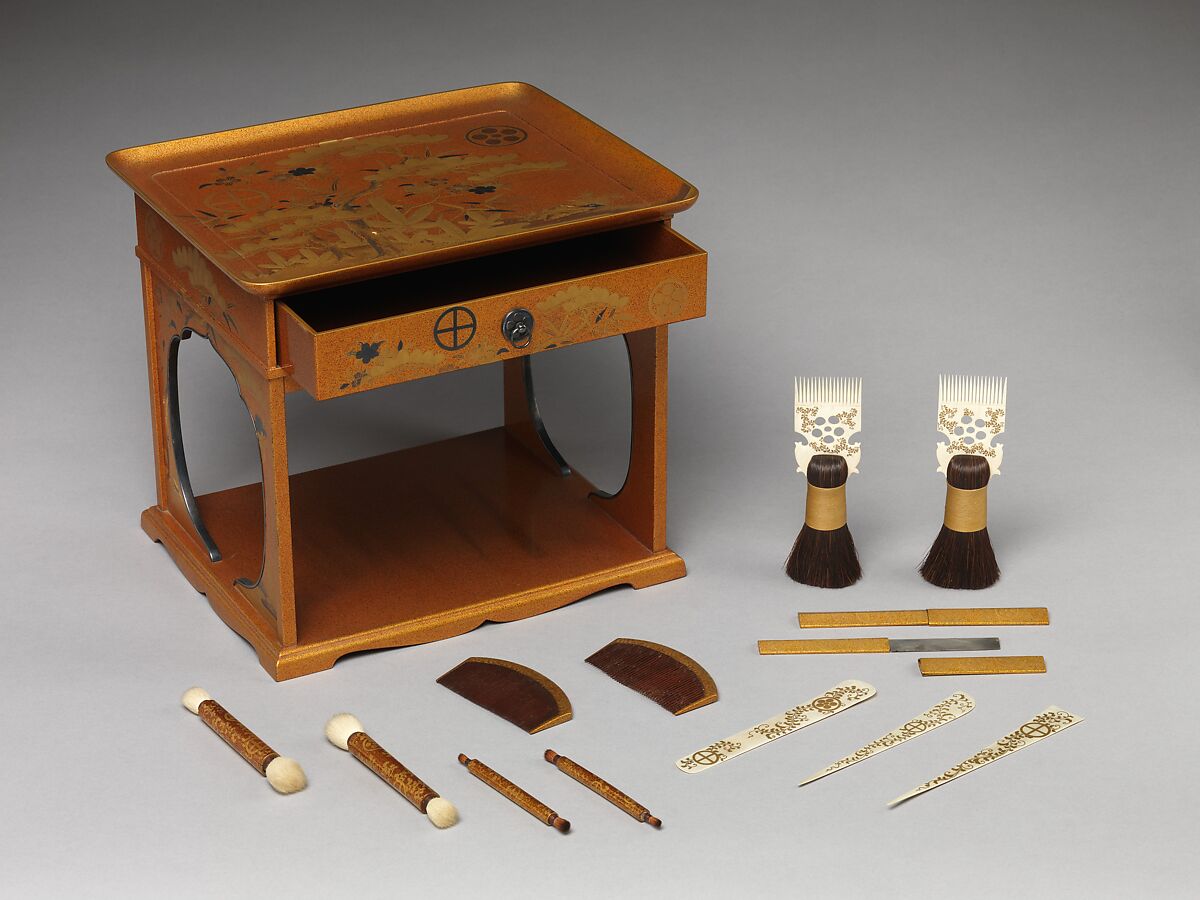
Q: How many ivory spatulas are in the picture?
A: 3